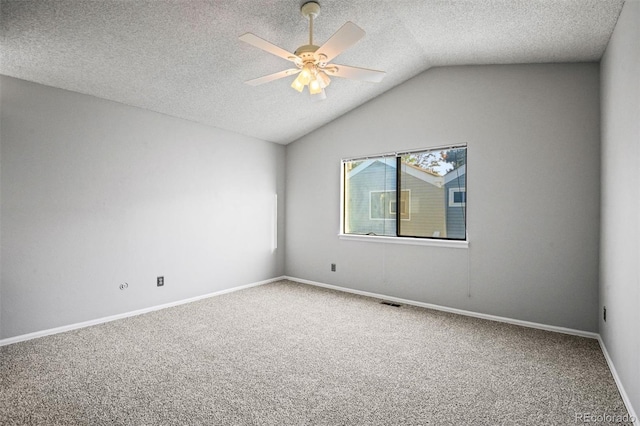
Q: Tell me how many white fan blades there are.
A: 5